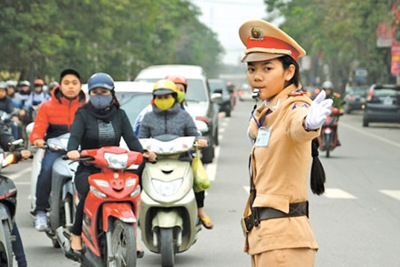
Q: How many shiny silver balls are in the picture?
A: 0